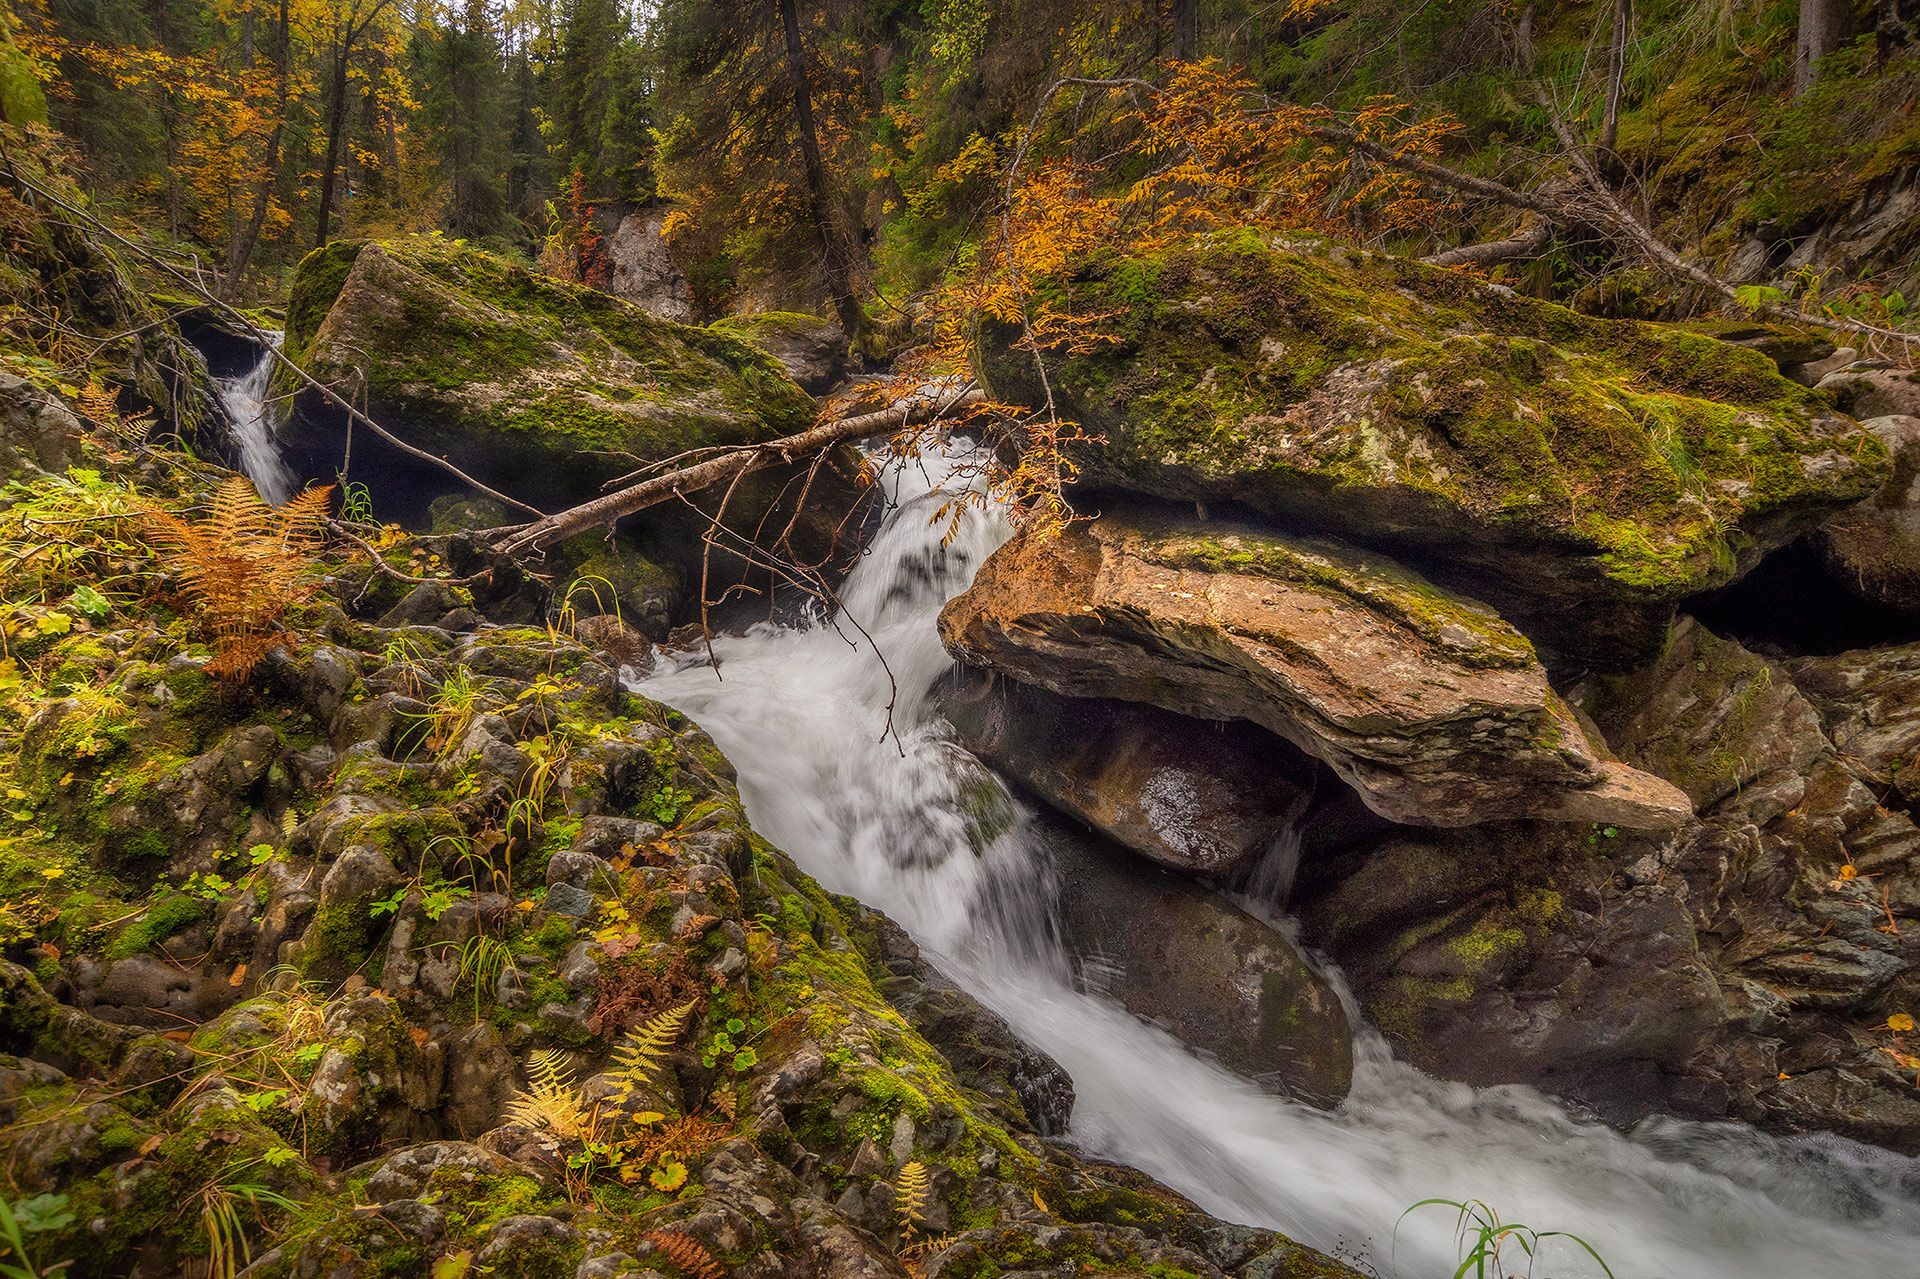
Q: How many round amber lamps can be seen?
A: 0